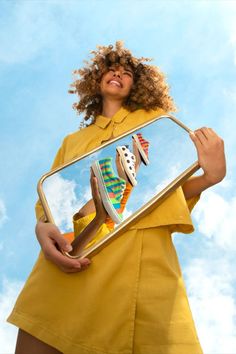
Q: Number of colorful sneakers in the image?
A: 3